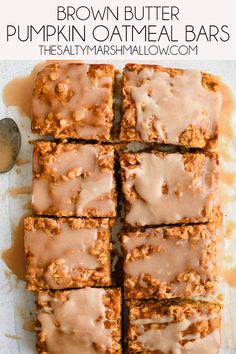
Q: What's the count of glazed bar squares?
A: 8